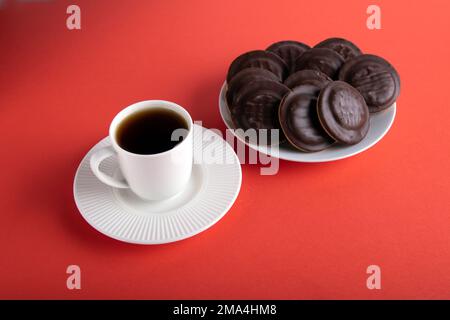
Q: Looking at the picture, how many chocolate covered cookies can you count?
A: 10